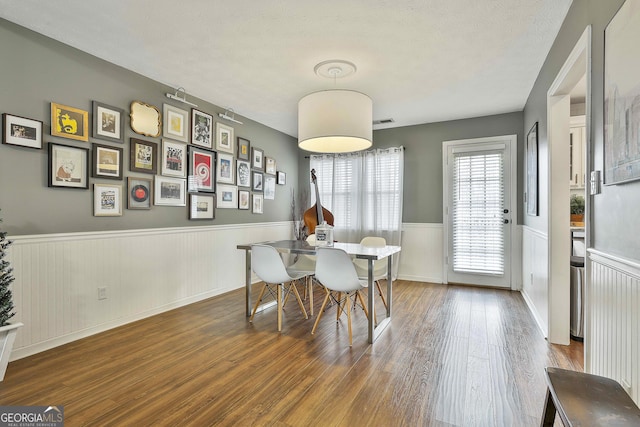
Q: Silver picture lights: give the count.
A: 2